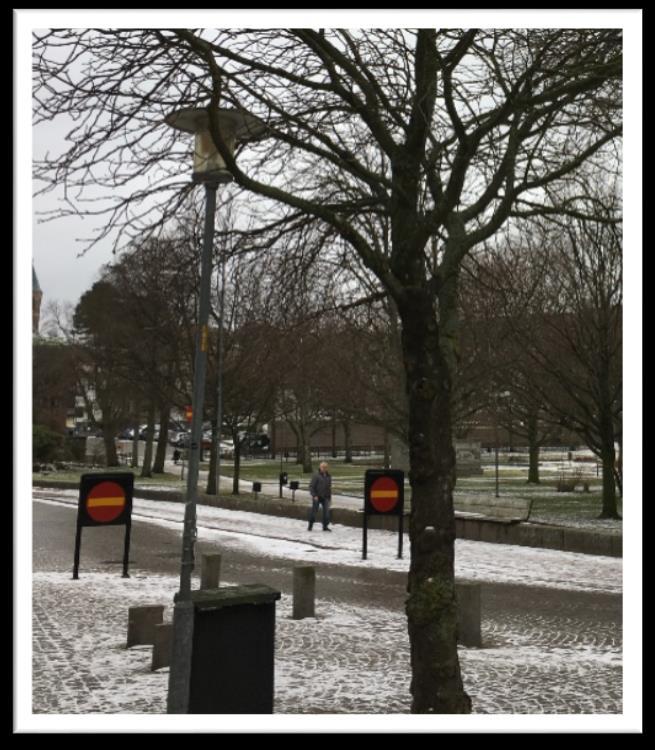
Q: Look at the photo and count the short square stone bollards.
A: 5